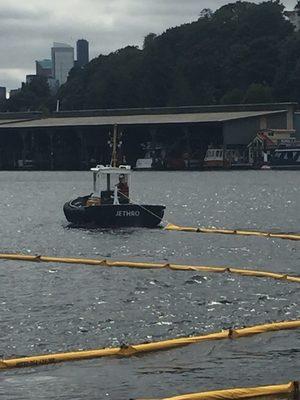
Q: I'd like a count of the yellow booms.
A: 4